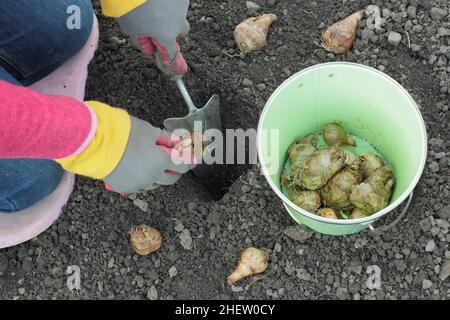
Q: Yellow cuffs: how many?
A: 2